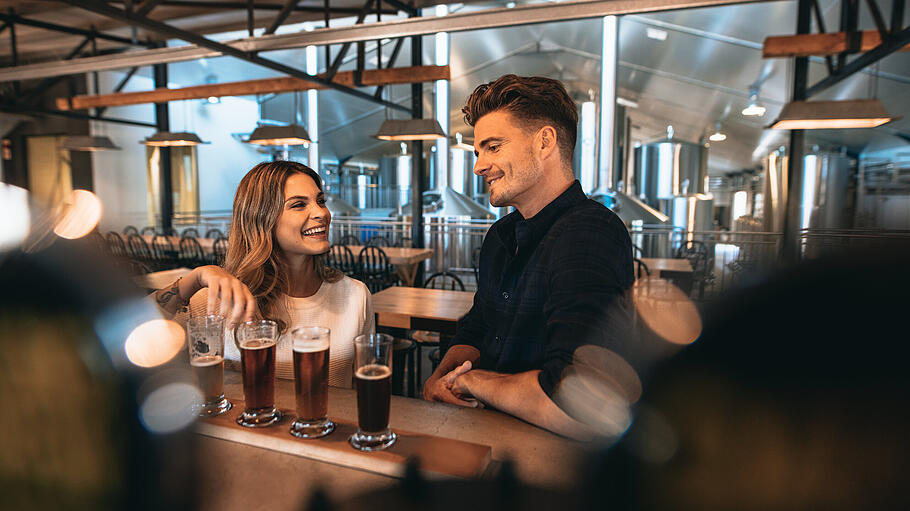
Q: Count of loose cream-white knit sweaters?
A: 1